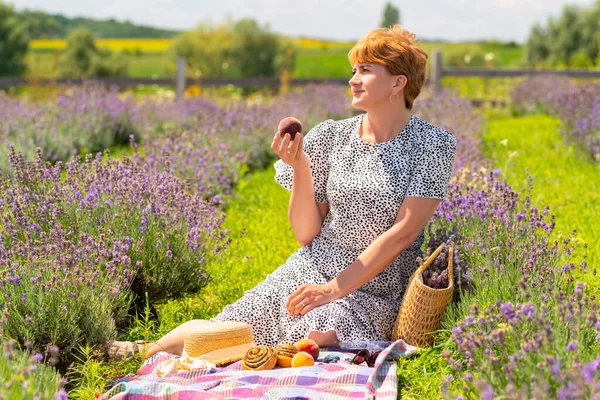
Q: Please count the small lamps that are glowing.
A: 0